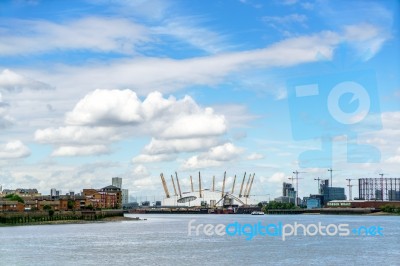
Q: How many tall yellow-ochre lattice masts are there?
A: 11